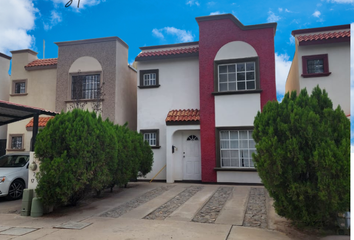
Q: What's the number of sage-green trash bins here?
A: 2